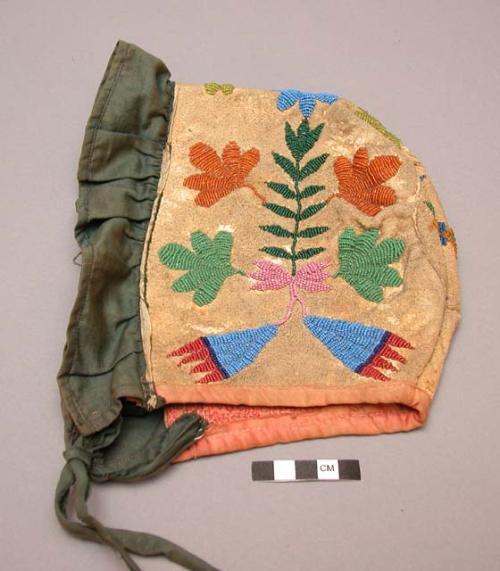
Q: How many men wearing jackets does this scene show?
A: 0